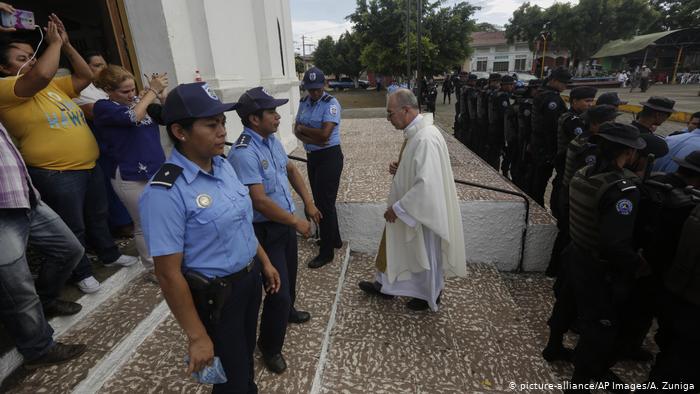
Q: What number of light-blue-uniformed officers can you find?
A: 3